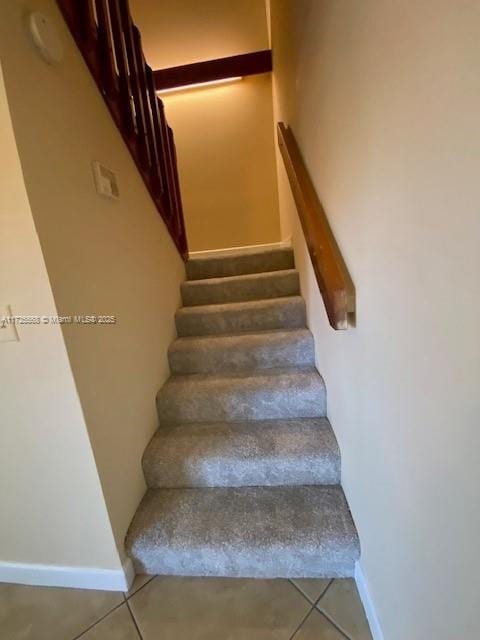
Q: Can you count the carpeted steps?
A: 7